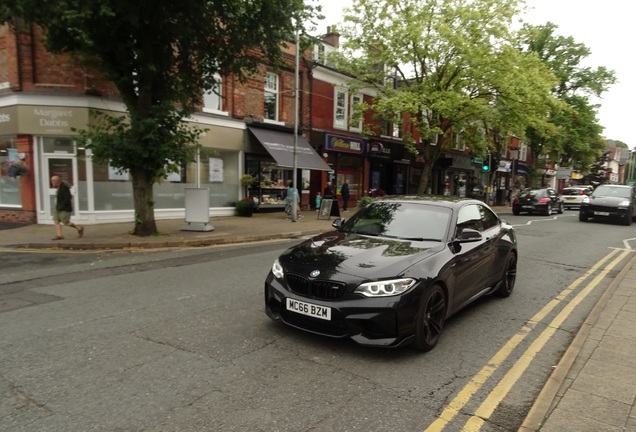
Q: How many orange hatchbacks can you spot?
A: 0